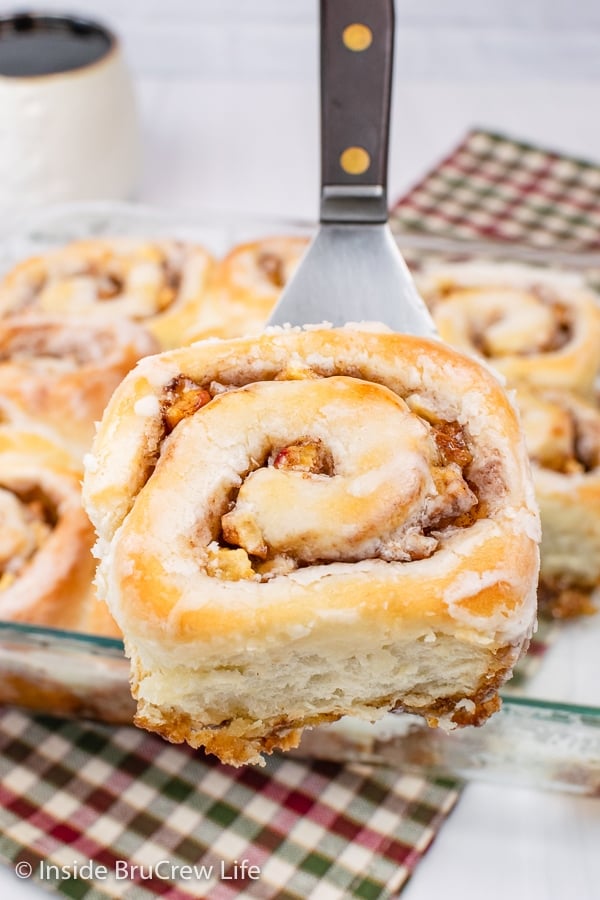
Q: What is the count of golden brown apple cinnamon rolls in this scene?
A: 7